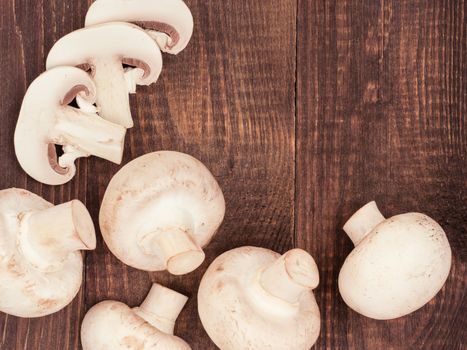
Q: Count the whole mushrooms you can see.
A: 5